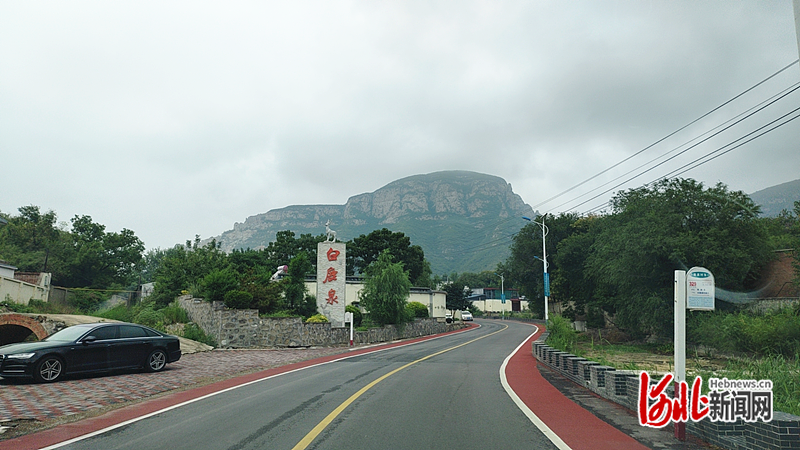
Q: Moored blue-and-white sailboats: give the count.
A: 0